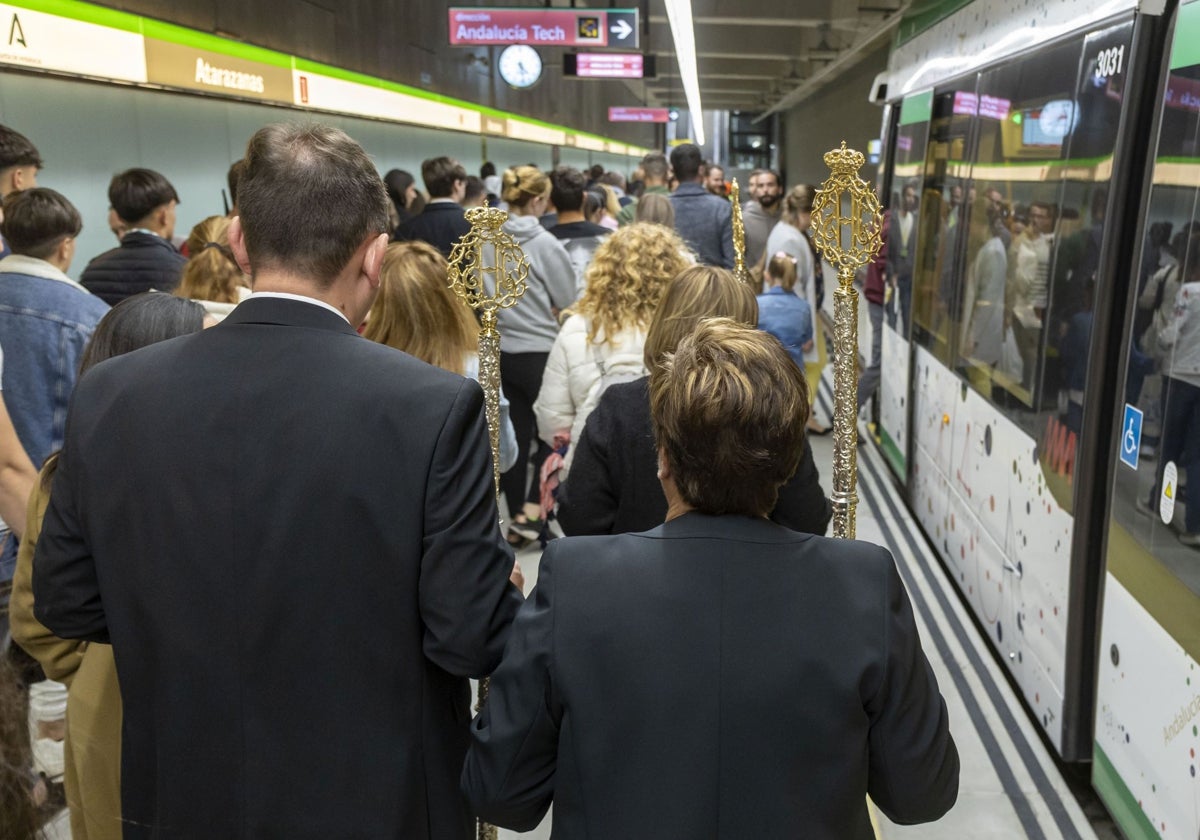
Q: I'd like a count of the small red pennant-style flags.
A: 0